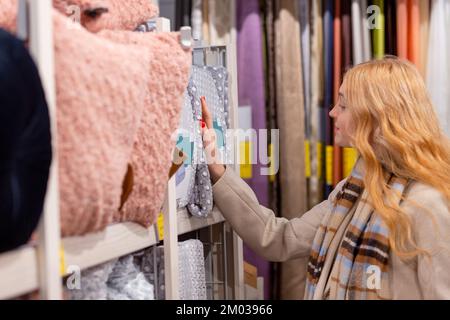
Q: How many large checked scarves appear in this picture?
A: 1